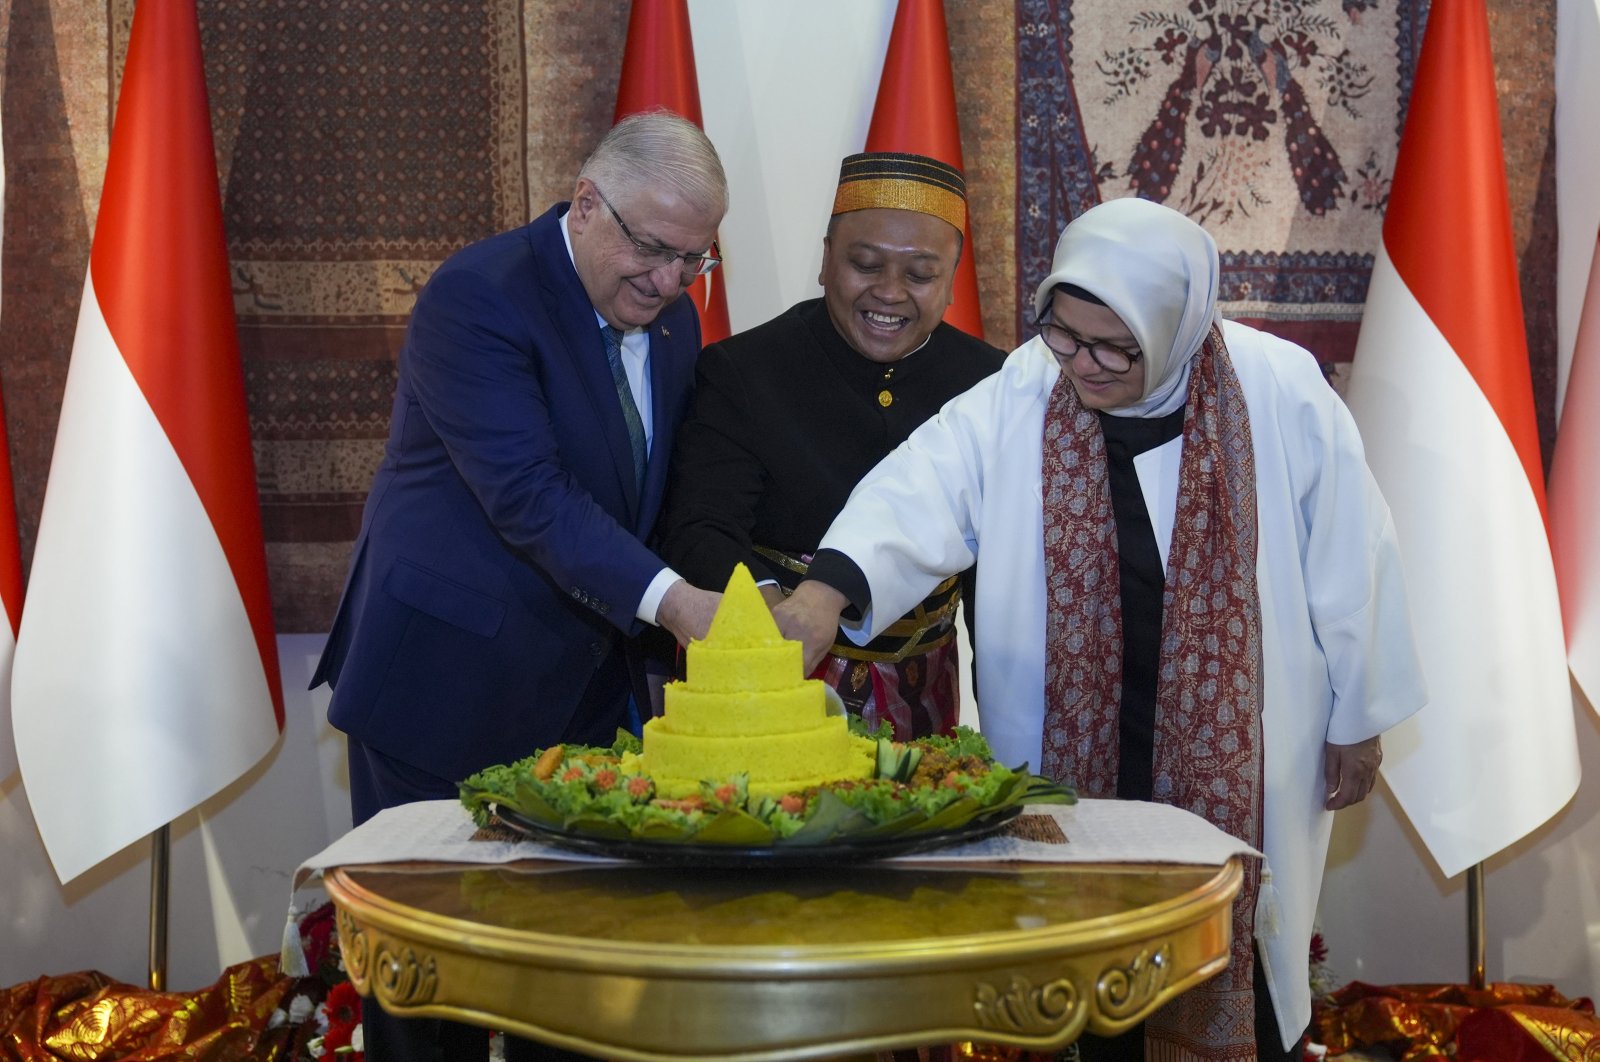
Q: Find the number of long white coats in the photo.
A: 1